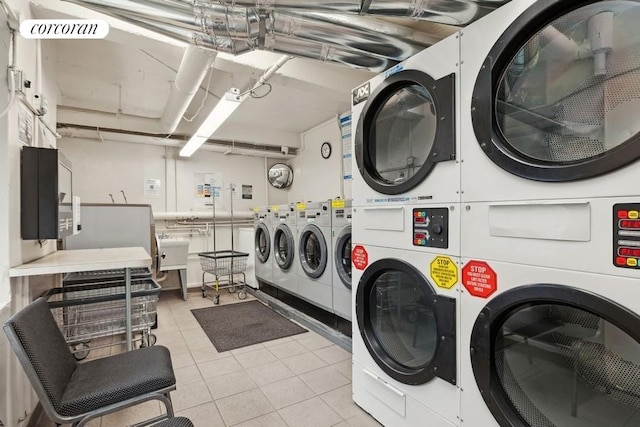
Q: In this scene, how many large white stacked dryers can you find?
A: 4